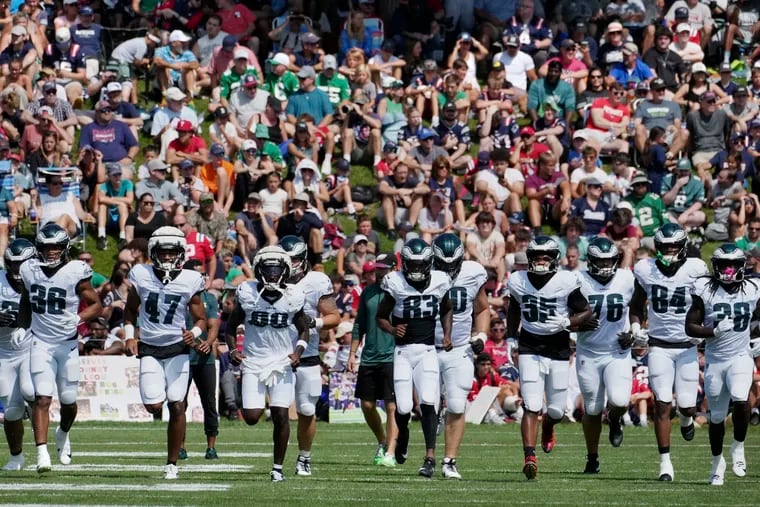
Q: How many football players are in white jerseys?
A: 11